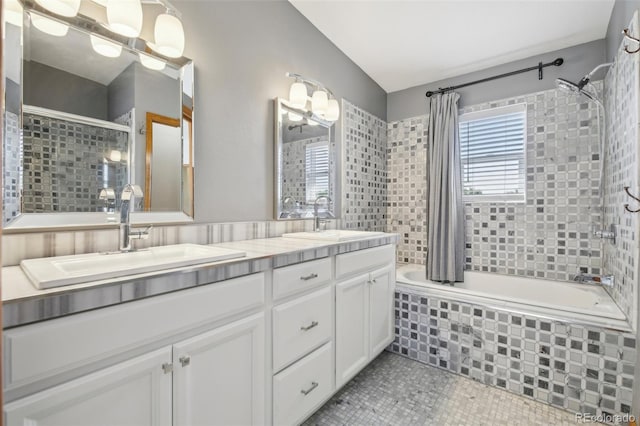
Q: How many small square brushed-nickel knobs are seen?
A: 4